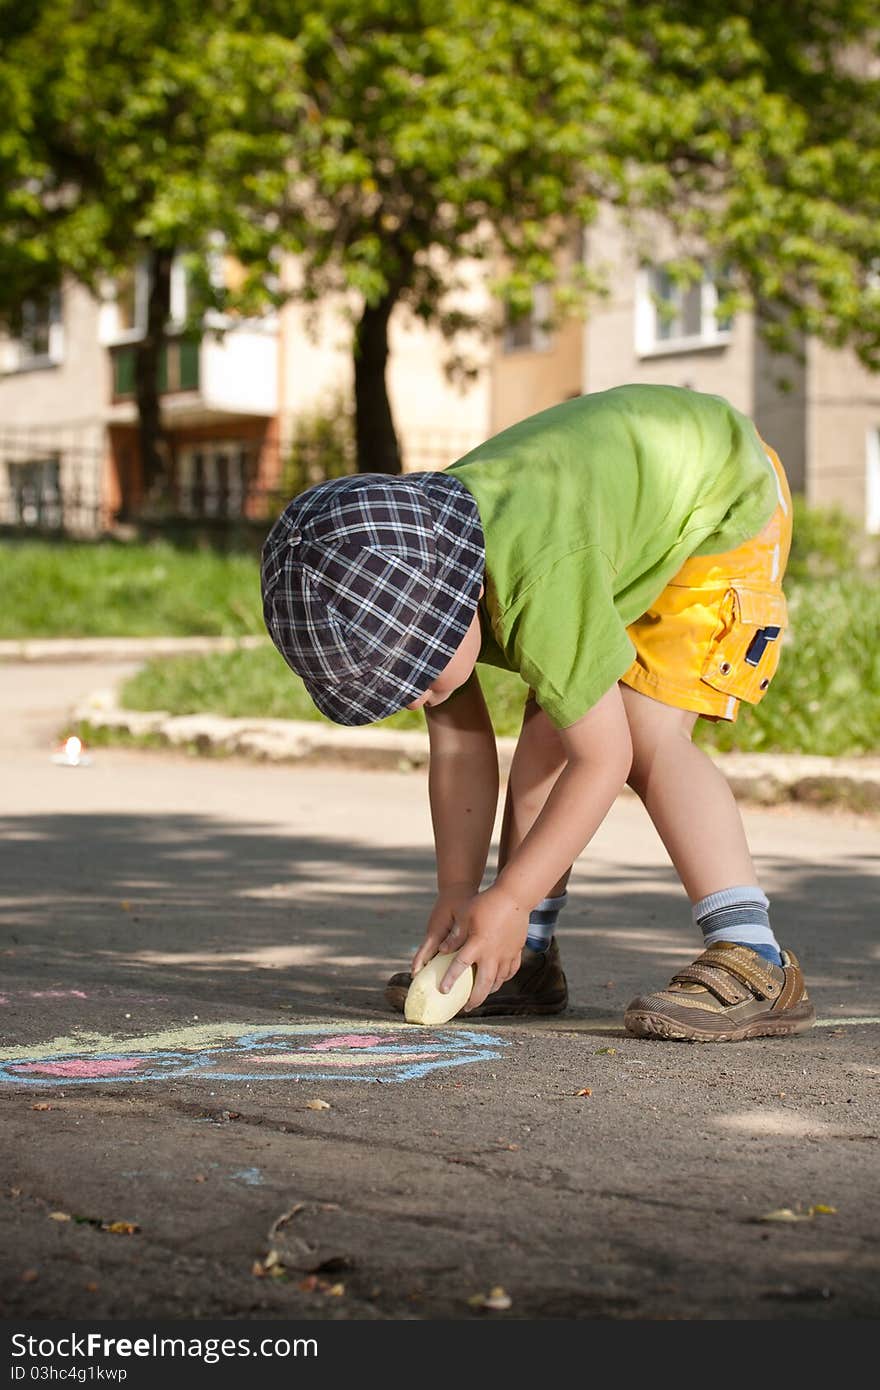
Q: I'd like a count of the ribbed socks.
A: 2